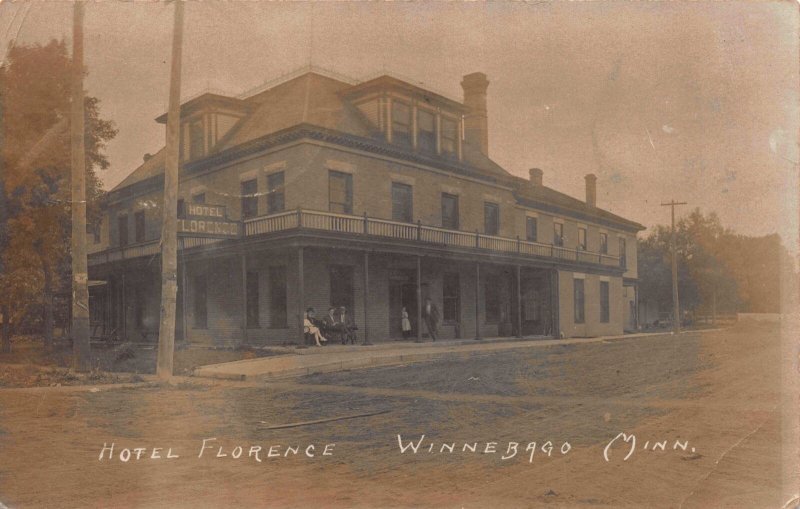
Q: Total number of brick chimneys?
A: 3